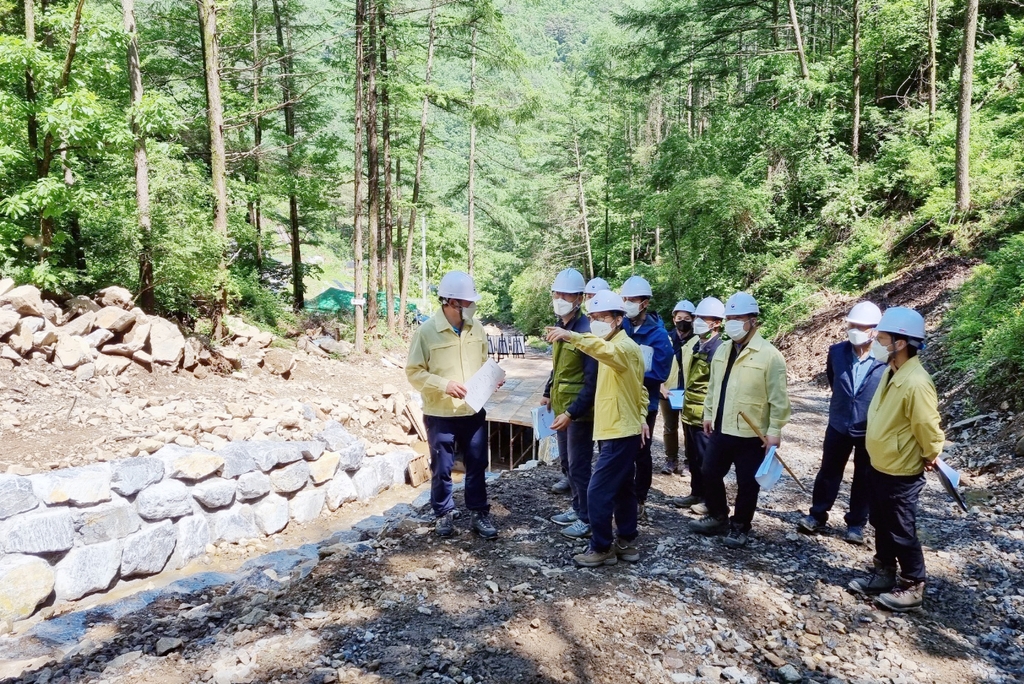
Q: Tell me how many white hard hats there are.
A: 10